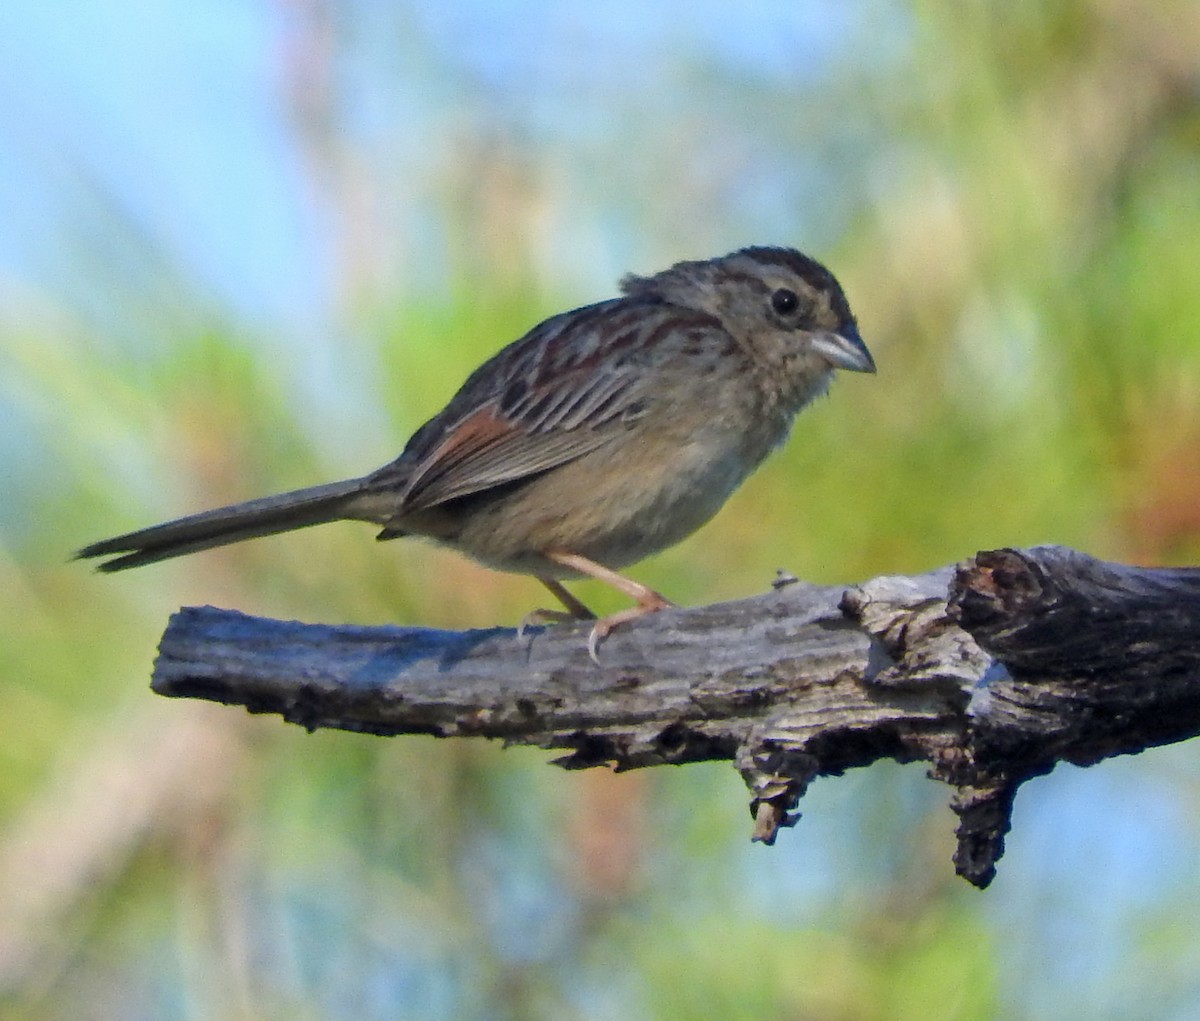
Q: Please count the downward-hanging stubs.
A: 2